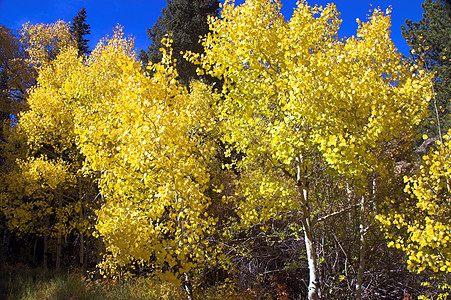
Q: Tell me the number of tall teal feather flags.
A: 0